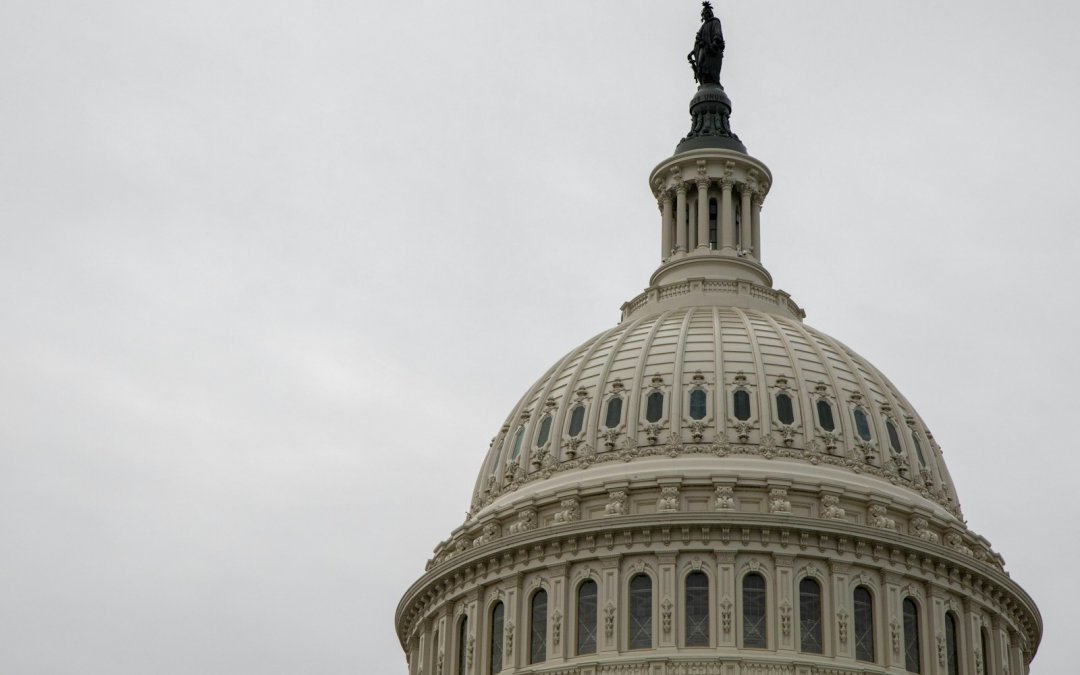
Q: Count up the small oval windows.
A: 13